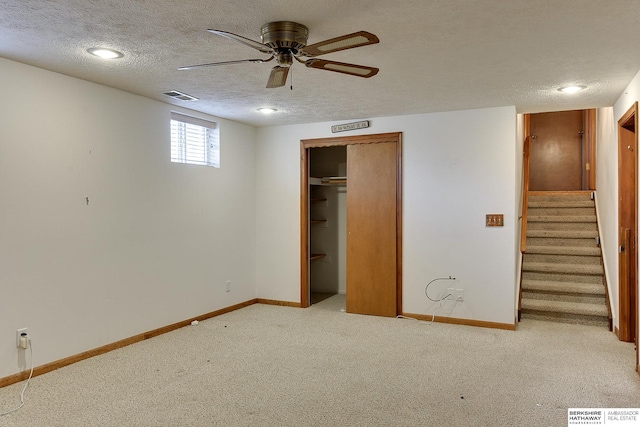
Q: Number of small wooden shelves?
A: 3